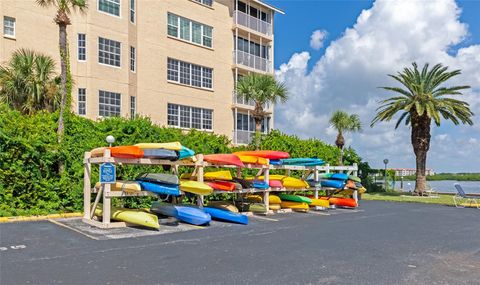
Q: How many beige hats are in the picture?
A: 0